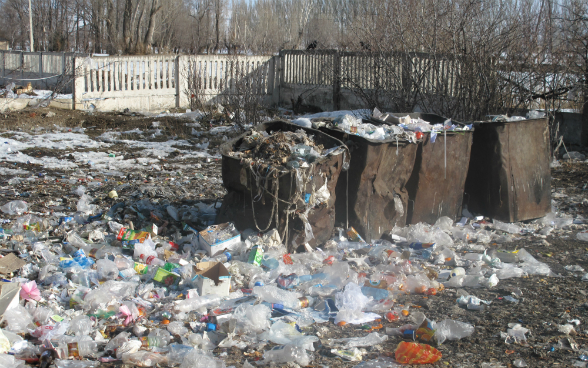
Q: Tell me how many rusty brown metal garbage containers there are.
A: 4